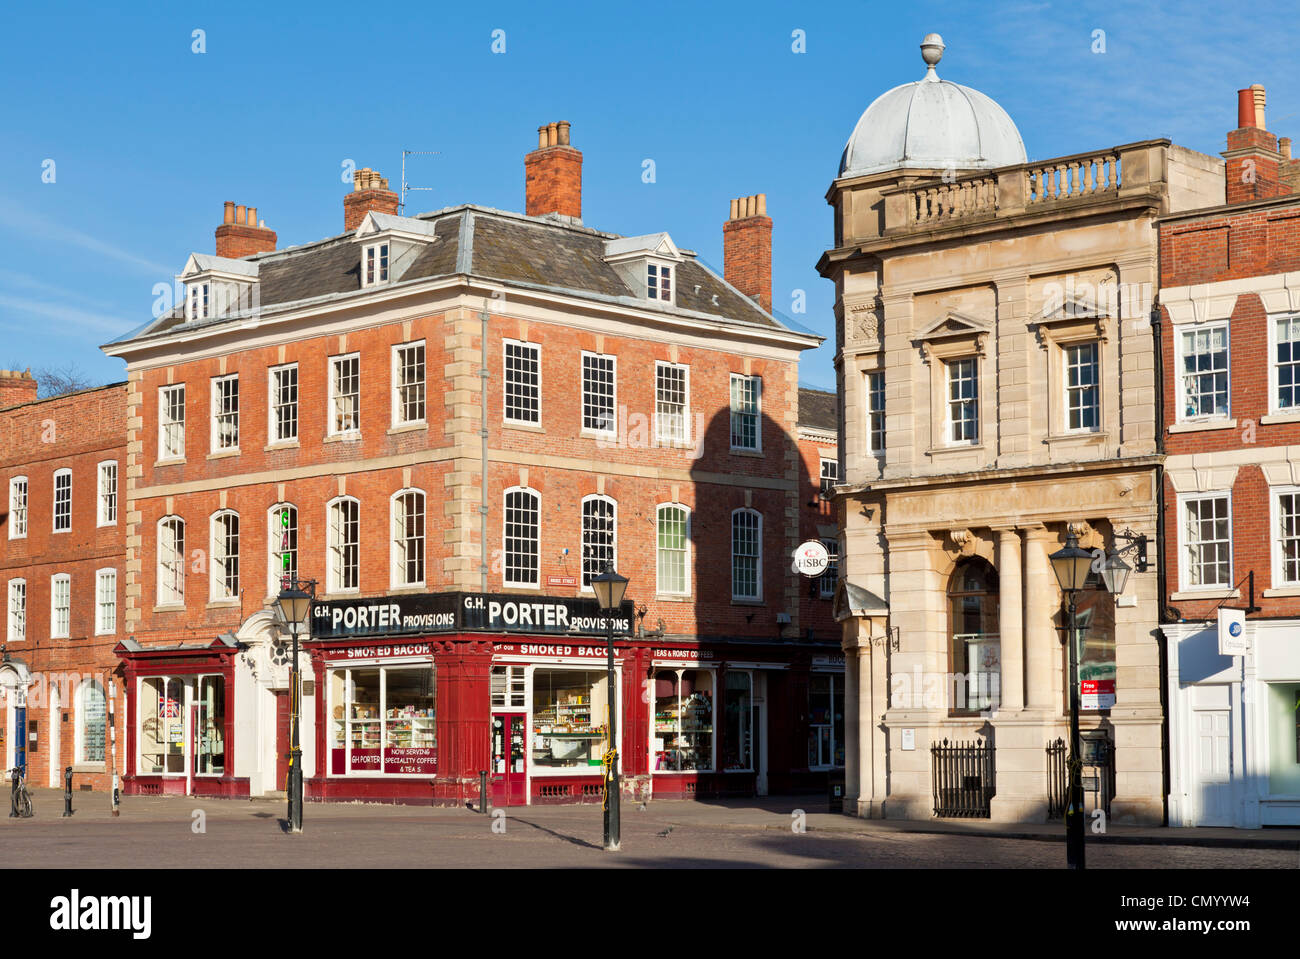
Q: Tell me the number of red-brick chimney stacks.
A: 6